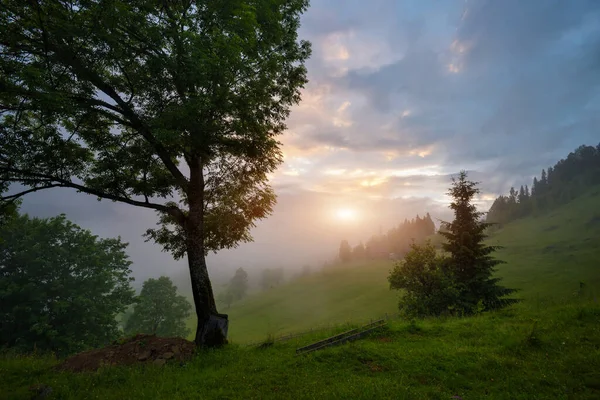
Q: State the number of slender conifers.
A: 1